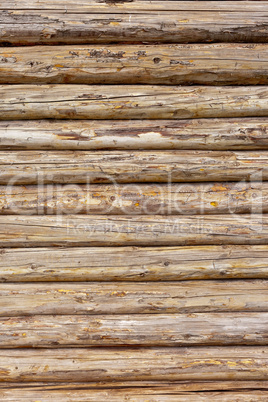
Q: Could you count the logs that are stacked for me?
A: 12